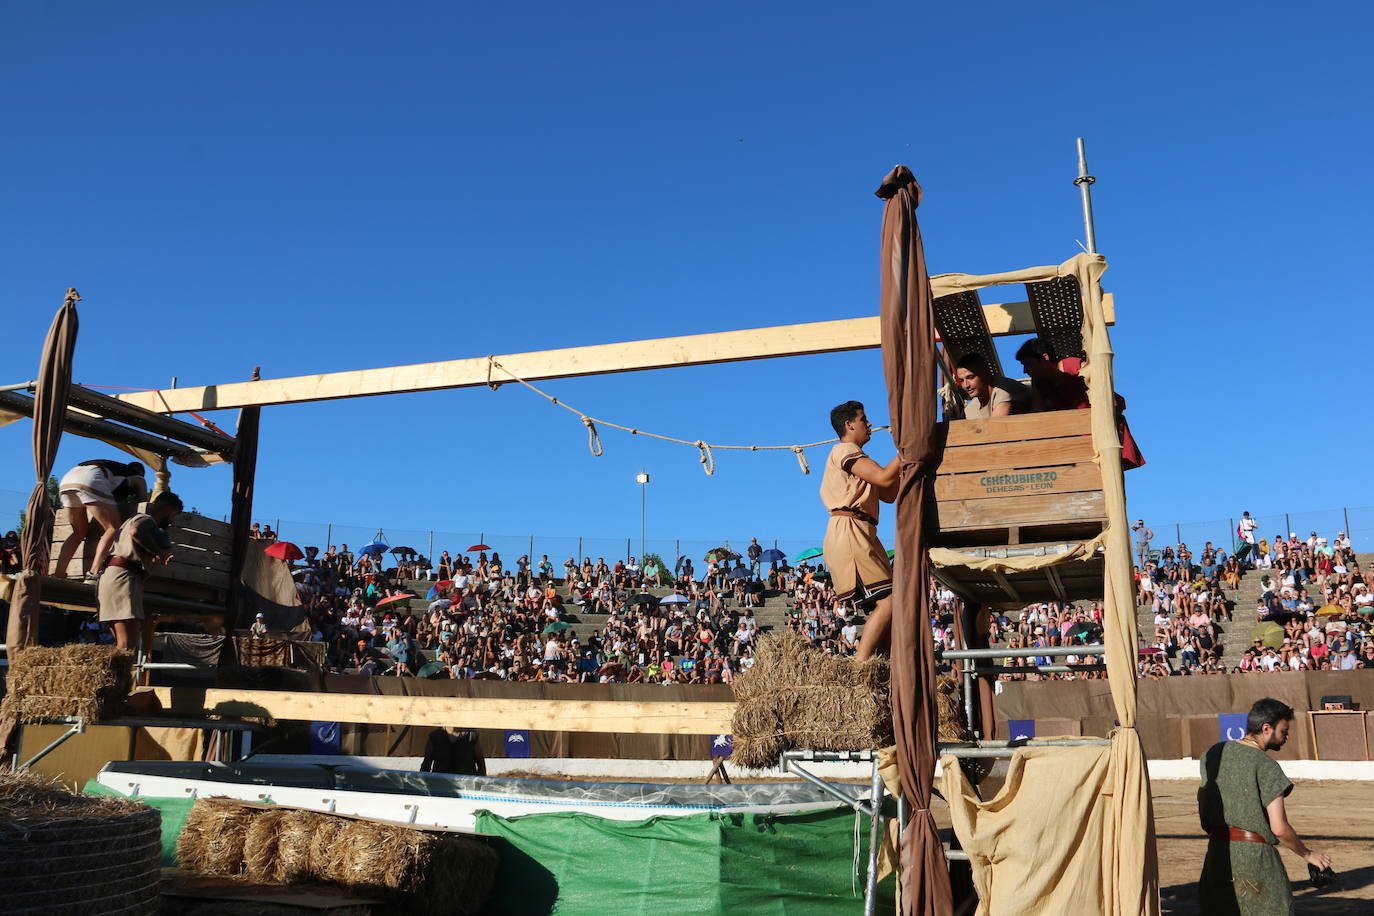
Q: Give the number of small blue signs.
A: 5